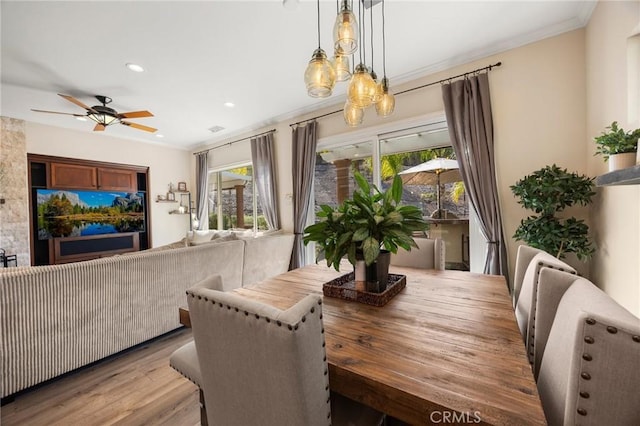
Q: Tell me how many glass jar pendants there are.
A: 7